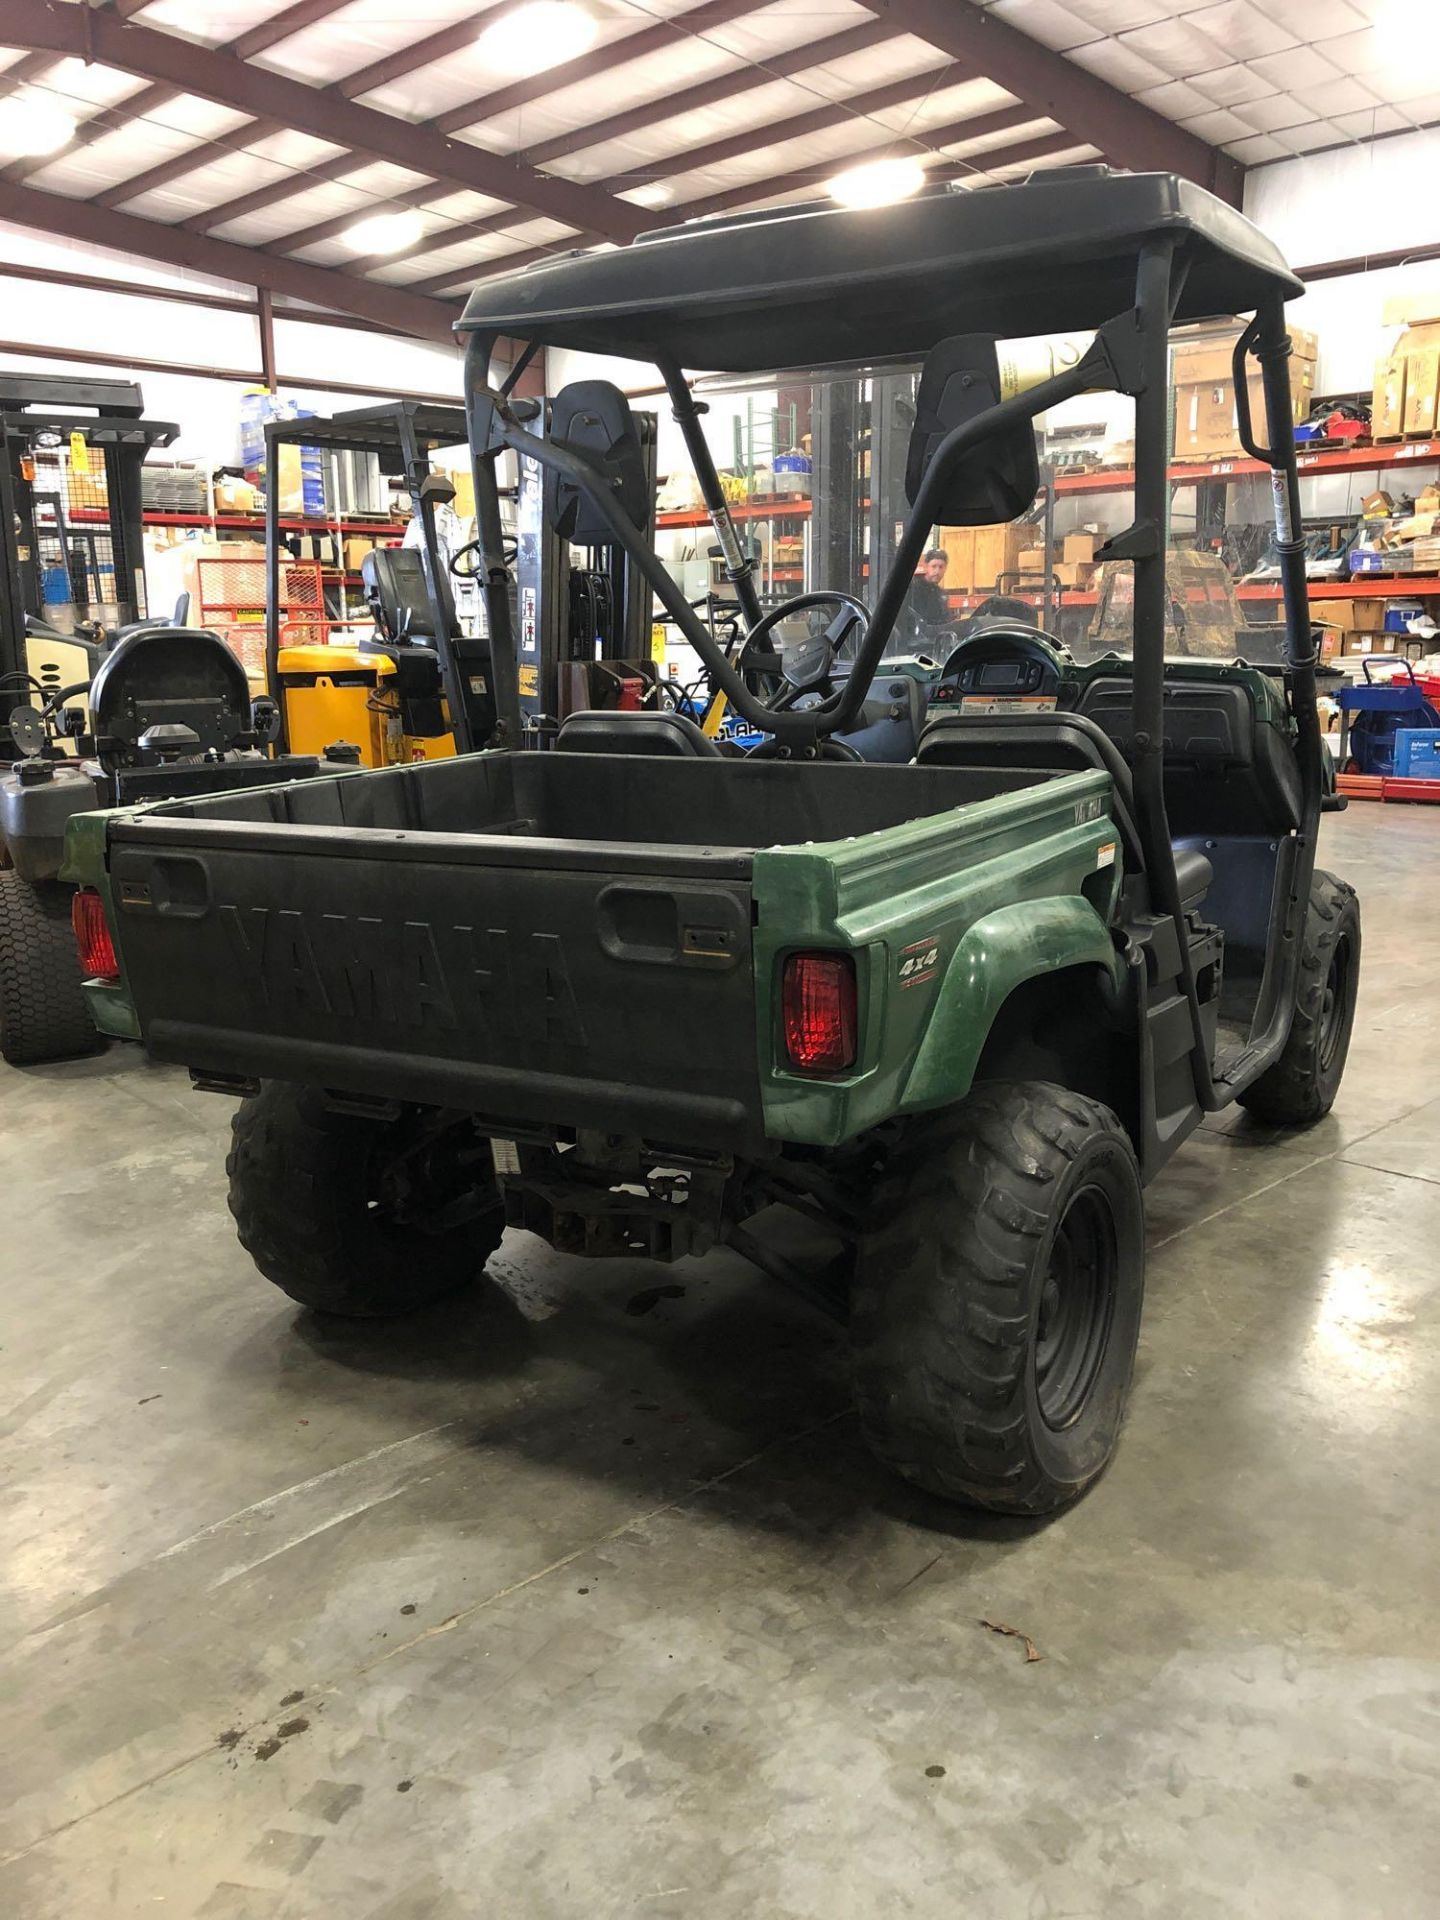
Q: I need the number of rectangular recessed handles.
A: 2